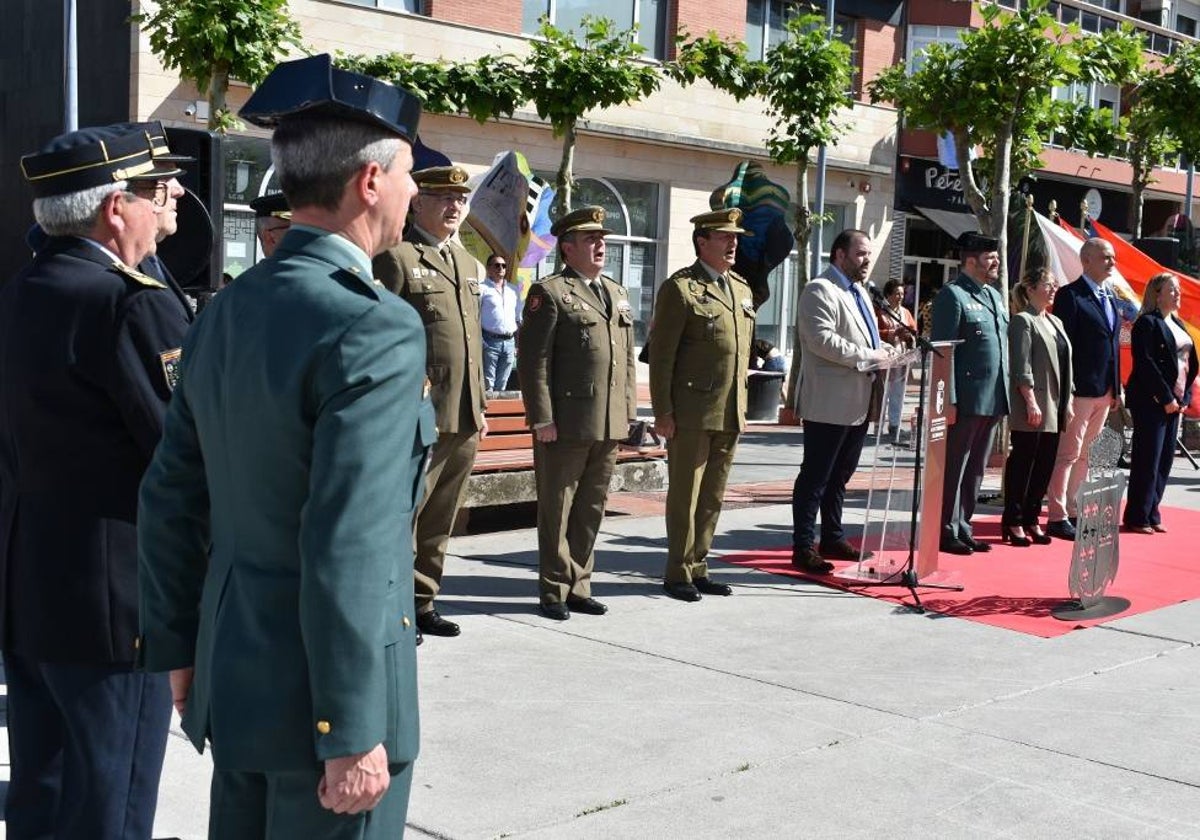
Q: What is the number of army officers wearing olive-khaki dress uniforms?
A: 3